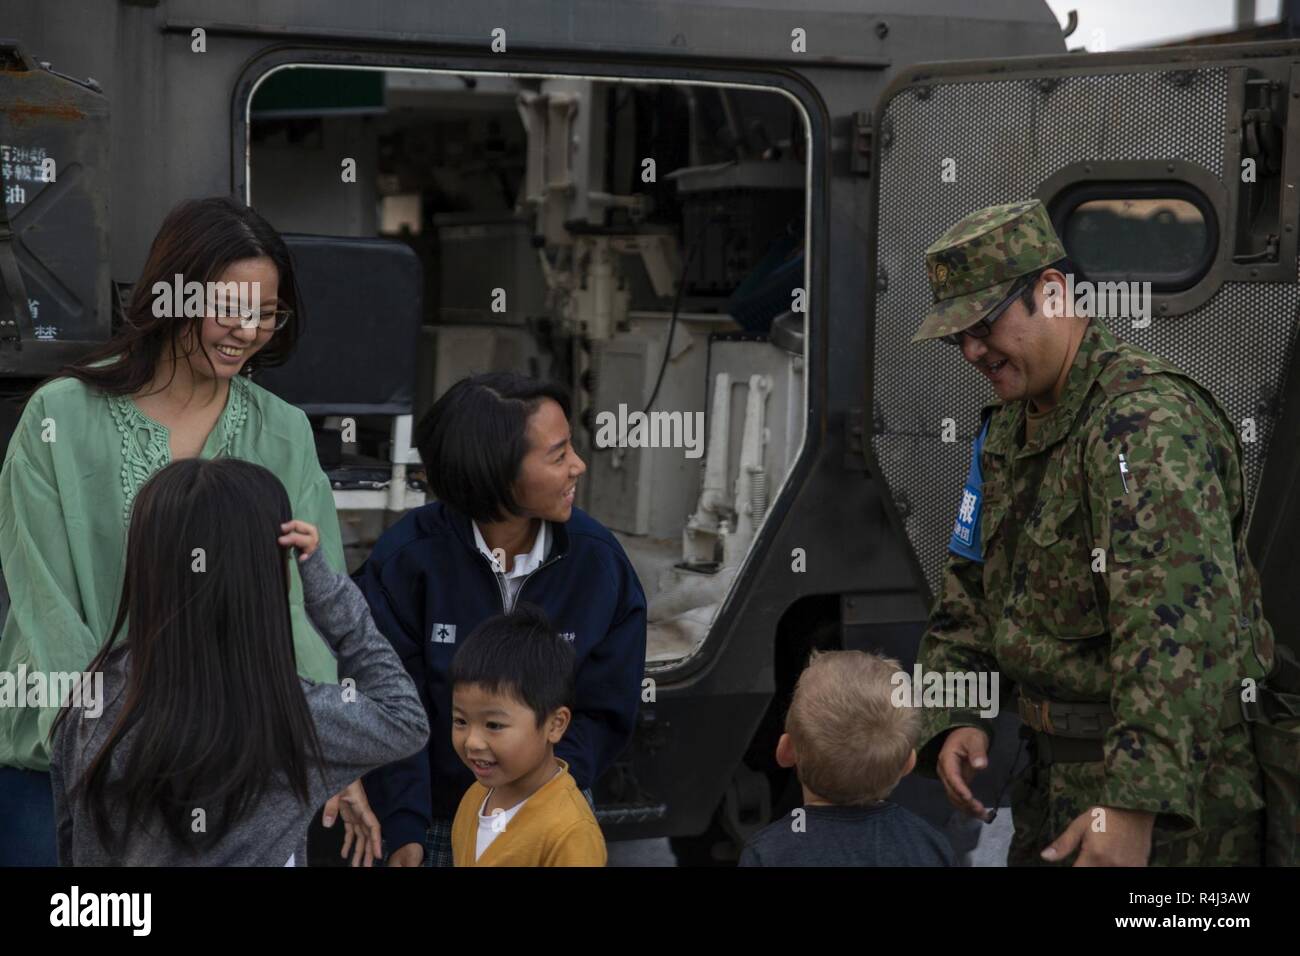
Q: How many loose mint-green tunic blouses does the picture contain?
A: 1